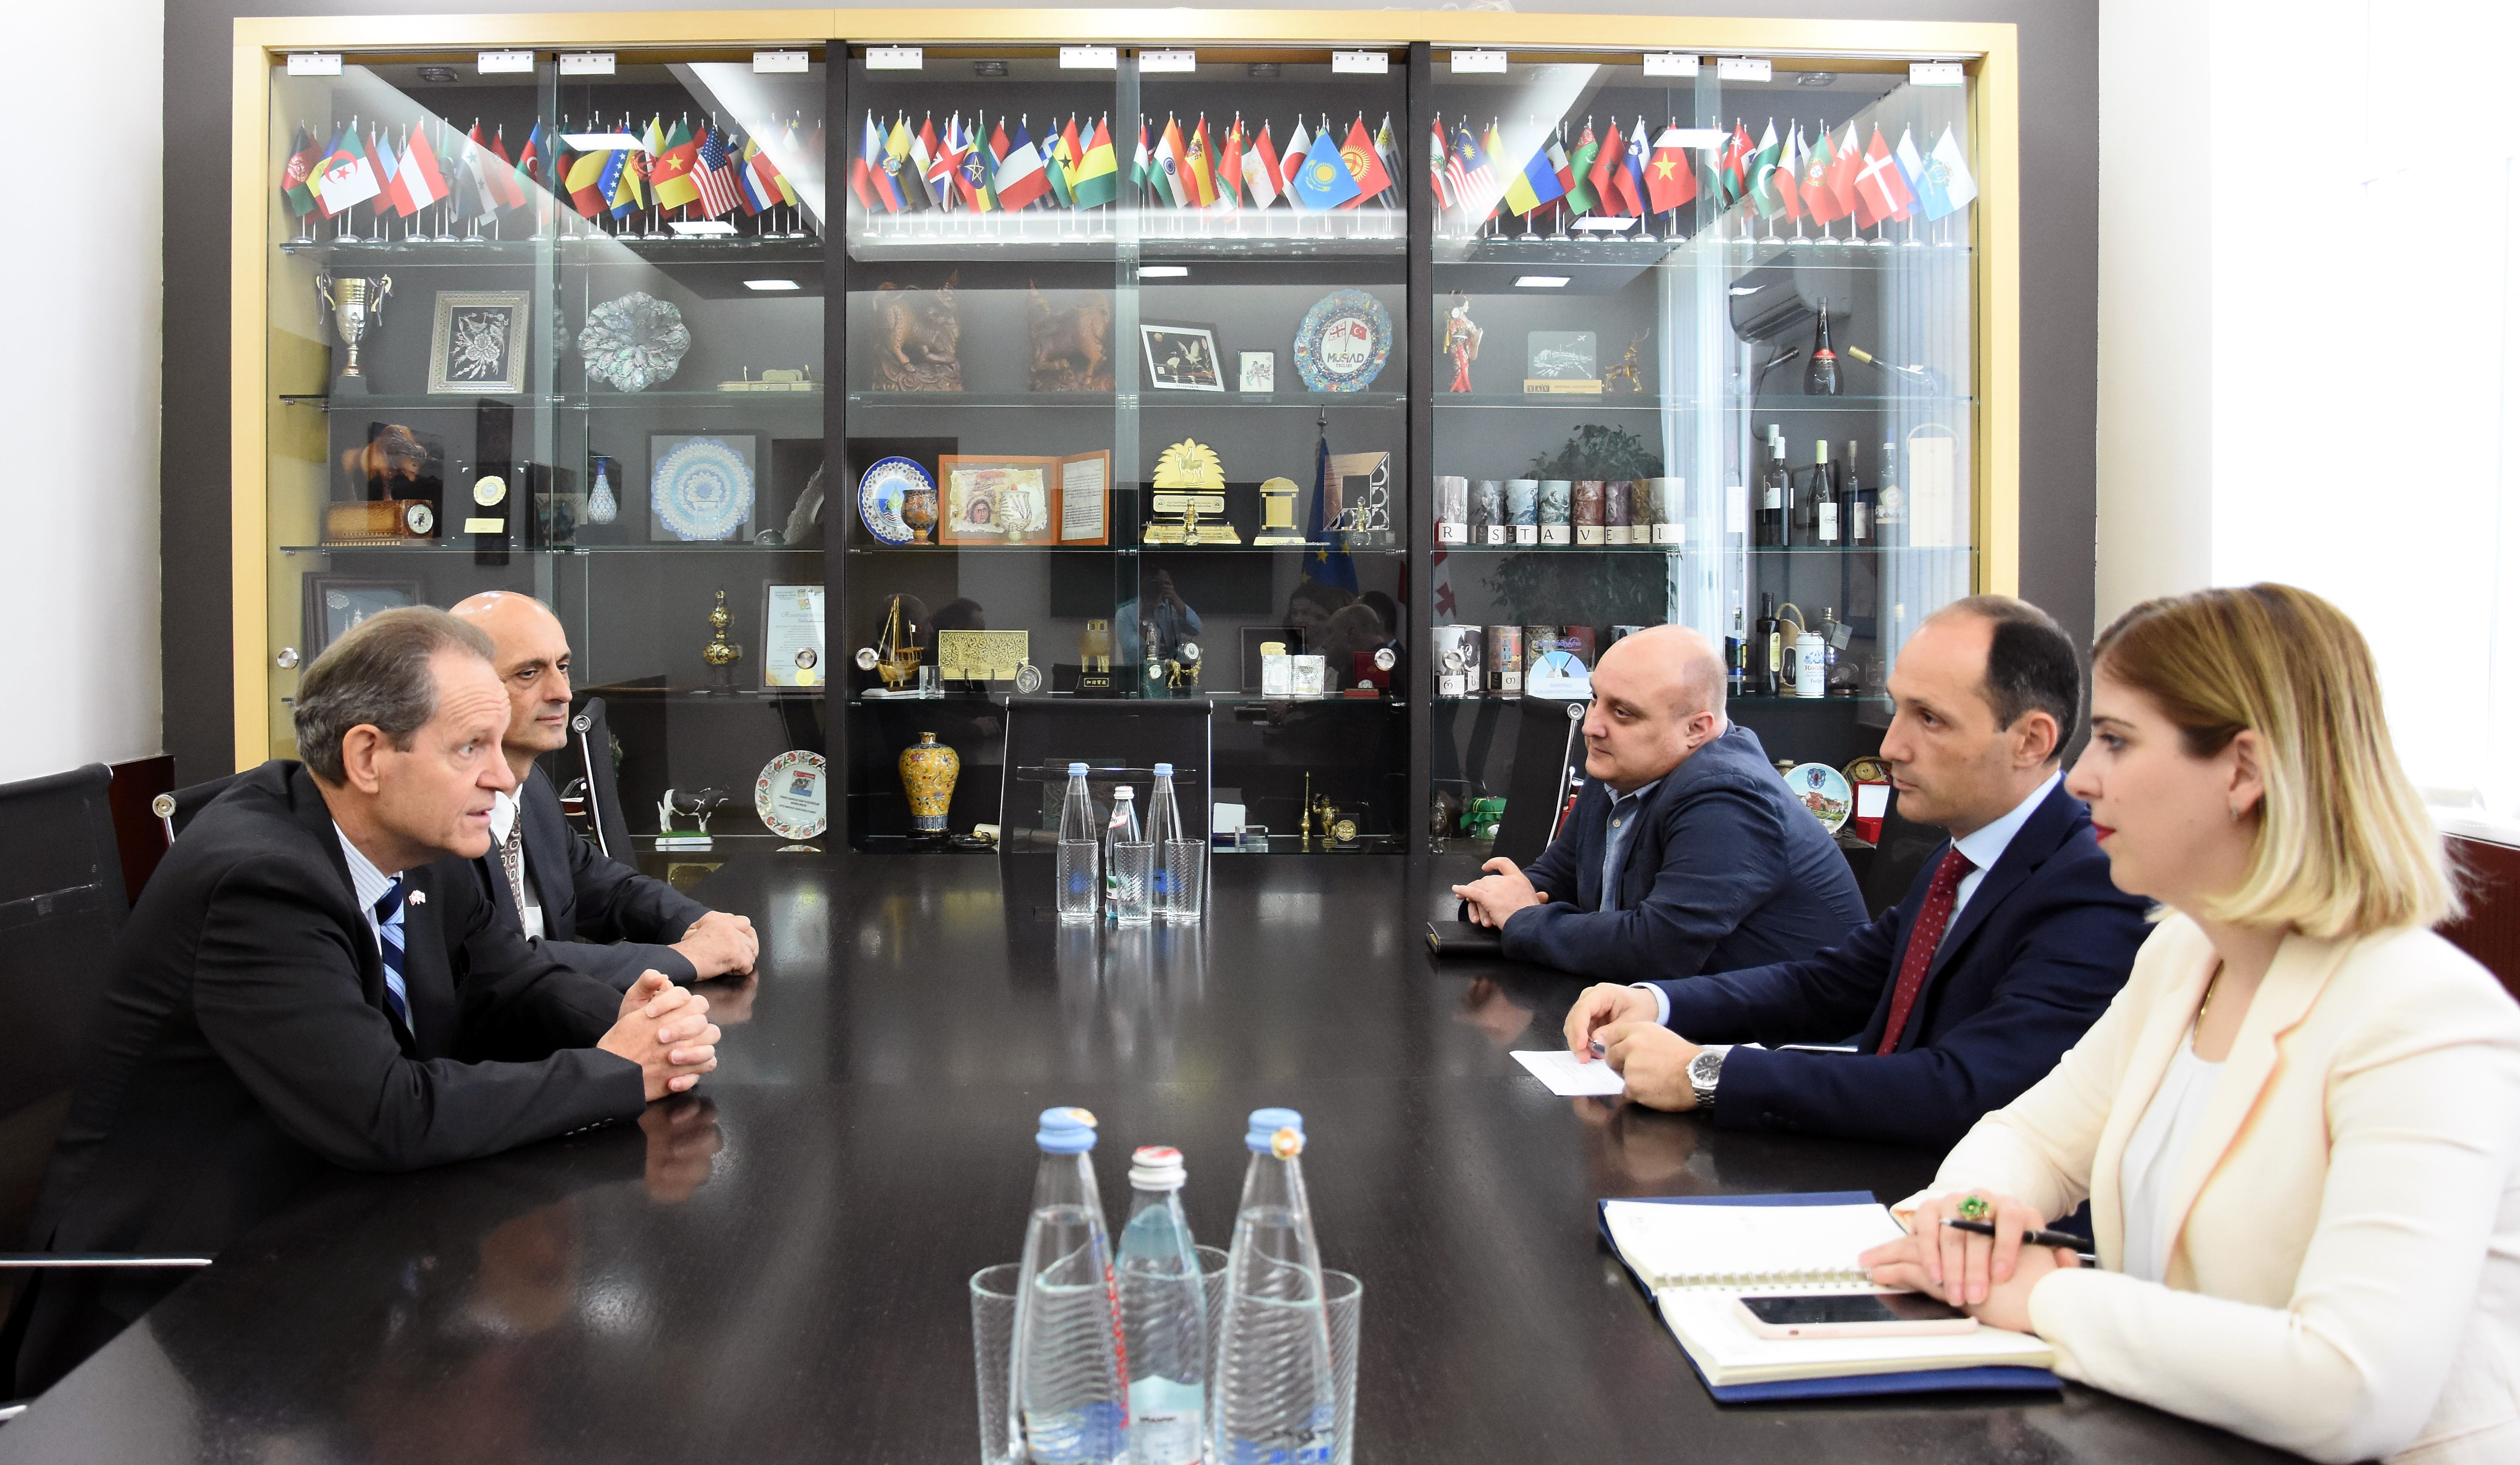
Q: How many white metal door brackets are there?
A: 12